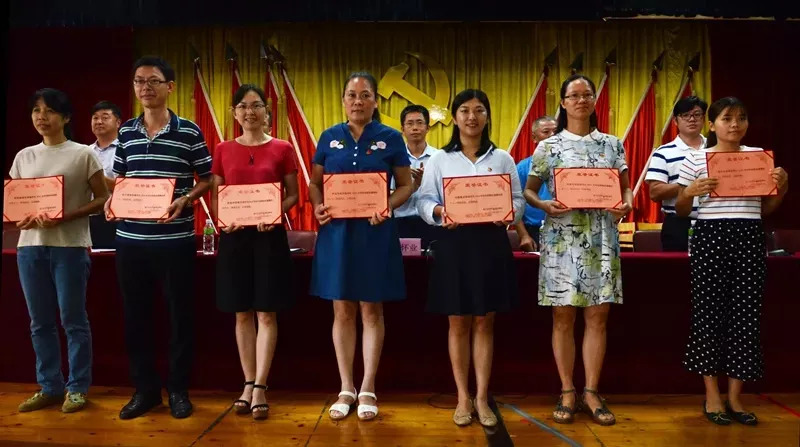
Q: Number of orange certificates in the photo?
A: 7